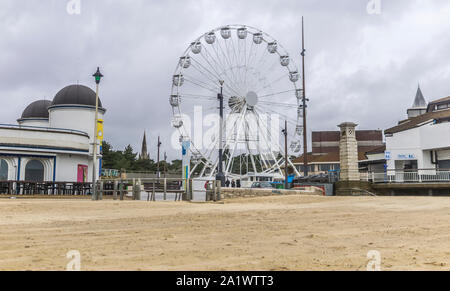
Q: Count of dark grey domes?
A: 2